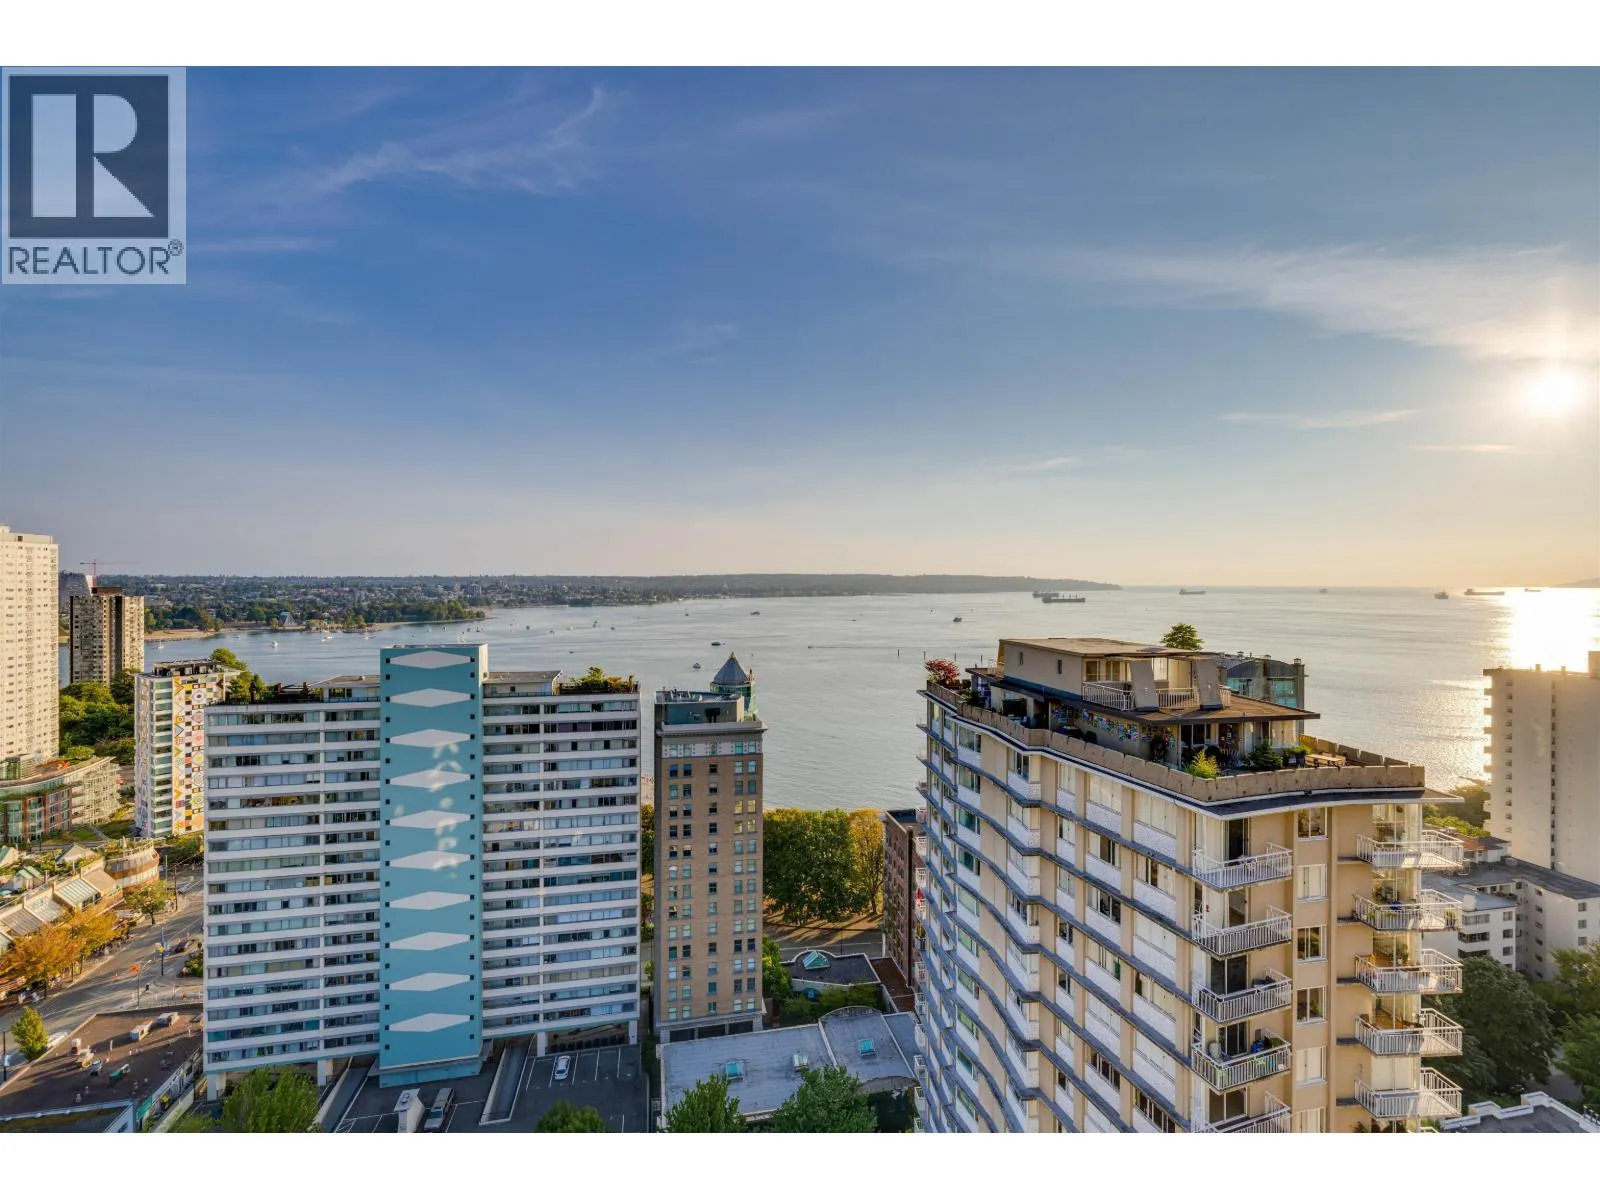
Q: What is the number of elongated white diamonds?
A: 10